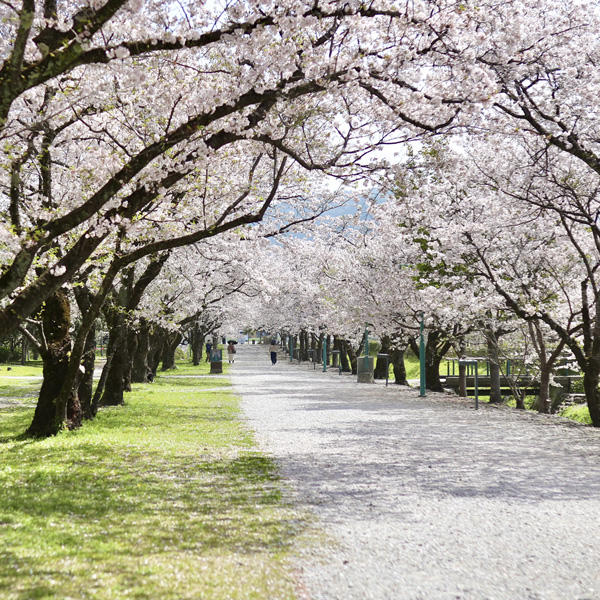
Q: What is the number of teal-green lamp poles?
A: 4